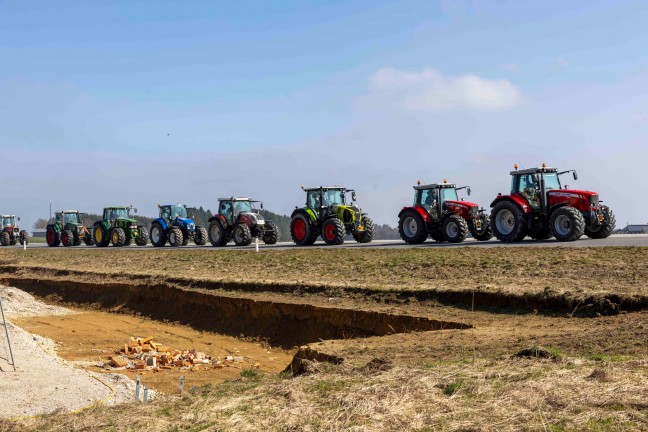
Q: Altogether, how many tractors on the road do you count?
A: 8